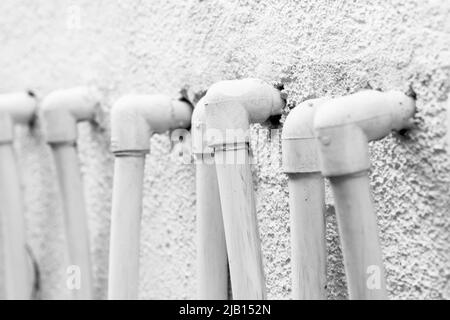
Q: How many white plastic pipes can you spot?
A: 7